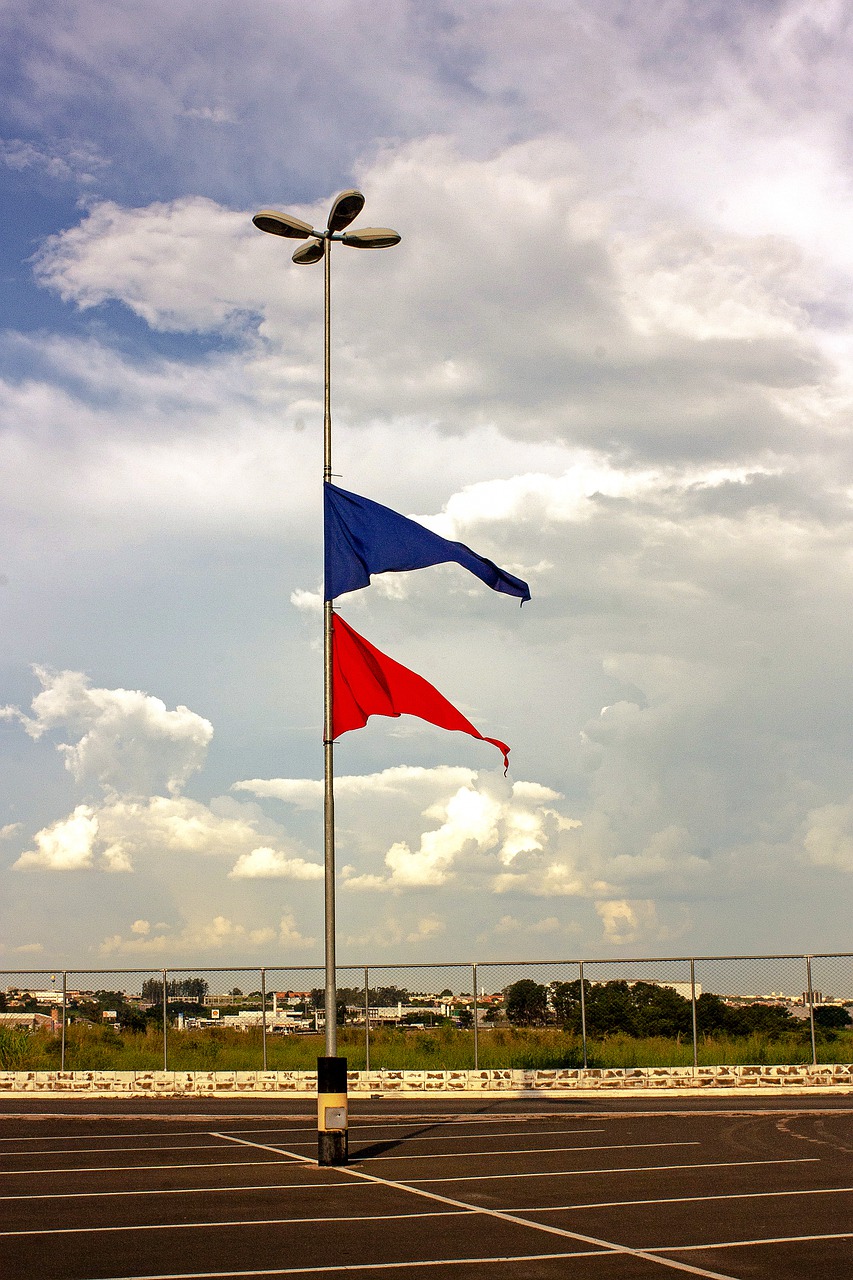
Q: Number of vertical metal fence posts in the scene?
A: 8